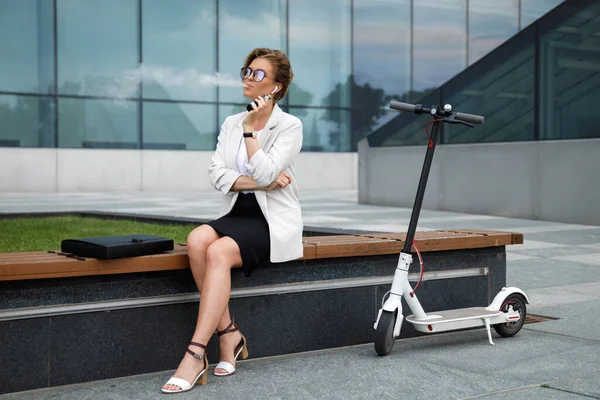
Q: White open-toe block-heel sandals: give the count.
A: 2